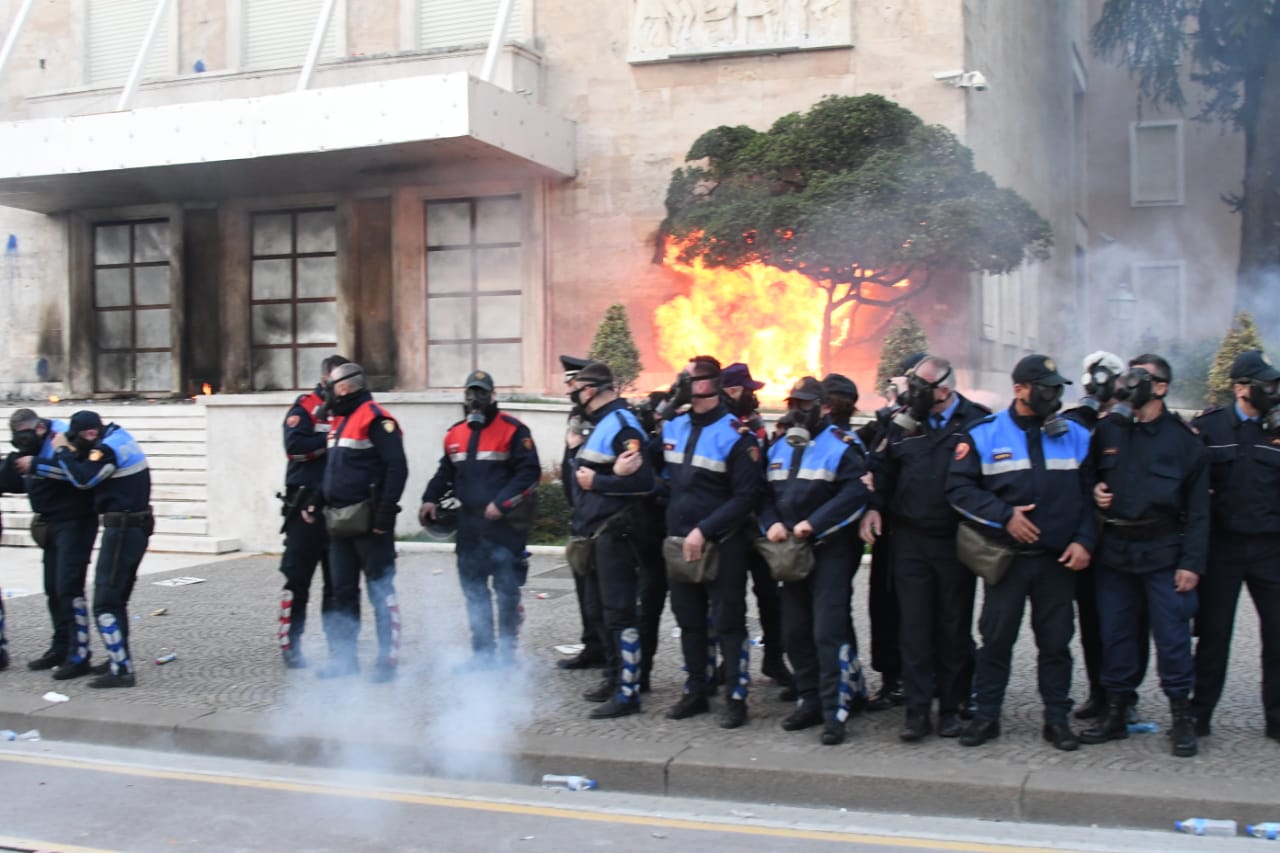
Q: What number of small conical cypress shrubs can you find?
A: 3